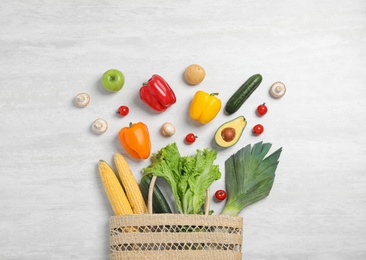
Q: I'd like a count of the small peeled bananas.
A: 0